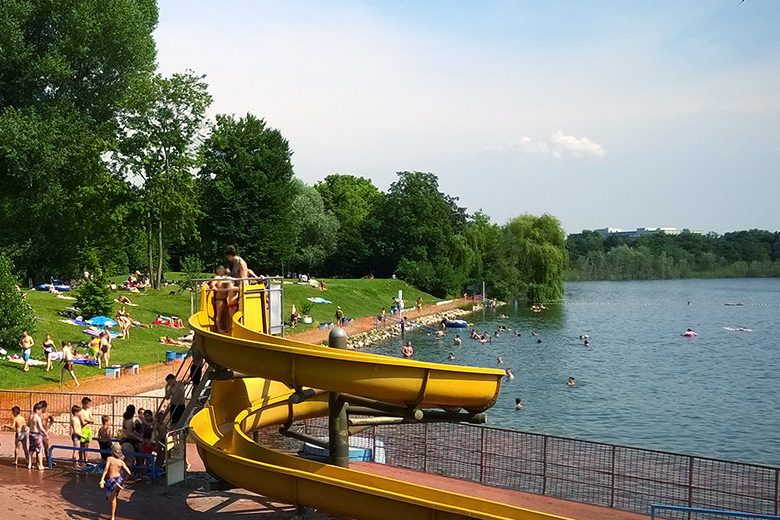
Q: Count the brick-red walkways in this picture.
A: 2